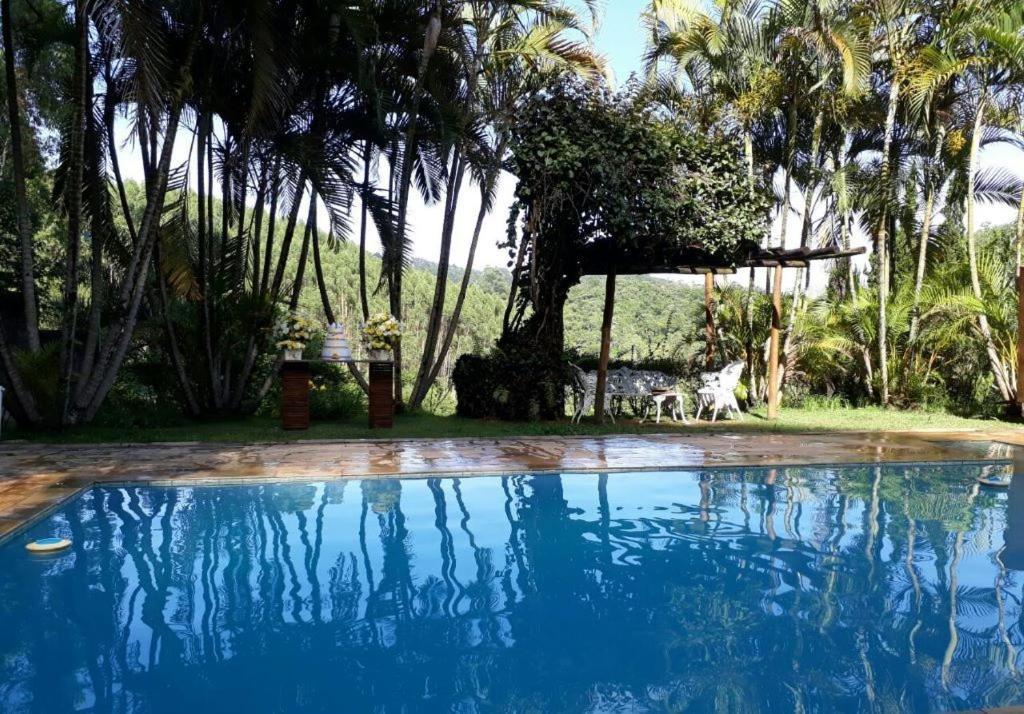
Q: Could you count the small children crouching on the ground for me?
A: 0